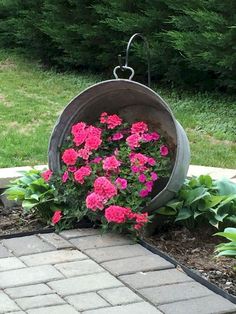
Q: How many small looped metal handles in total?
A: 1